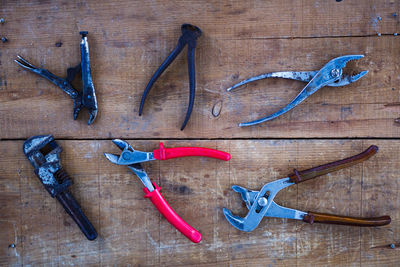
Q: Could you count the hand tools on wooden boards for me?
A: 6